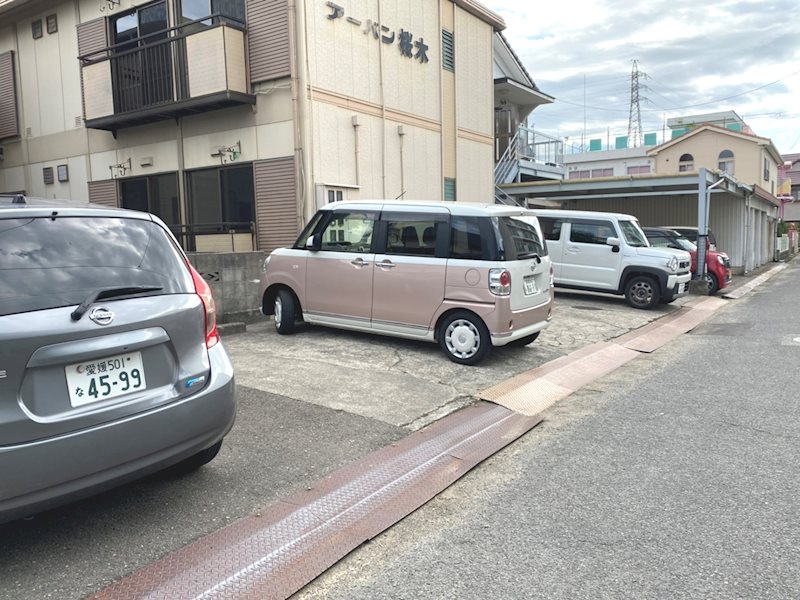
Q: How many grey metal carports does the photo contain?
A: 1